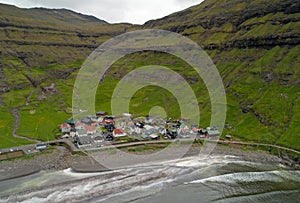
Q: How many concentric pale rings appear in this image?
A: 2